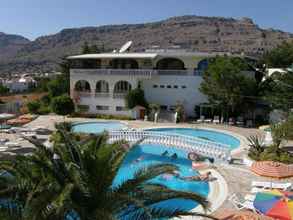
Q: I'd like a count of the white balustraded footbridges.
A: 1